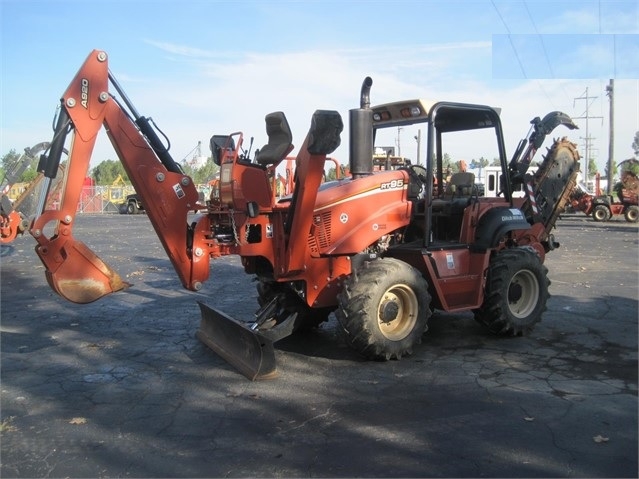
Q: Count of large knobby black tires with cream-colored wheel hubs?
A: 2